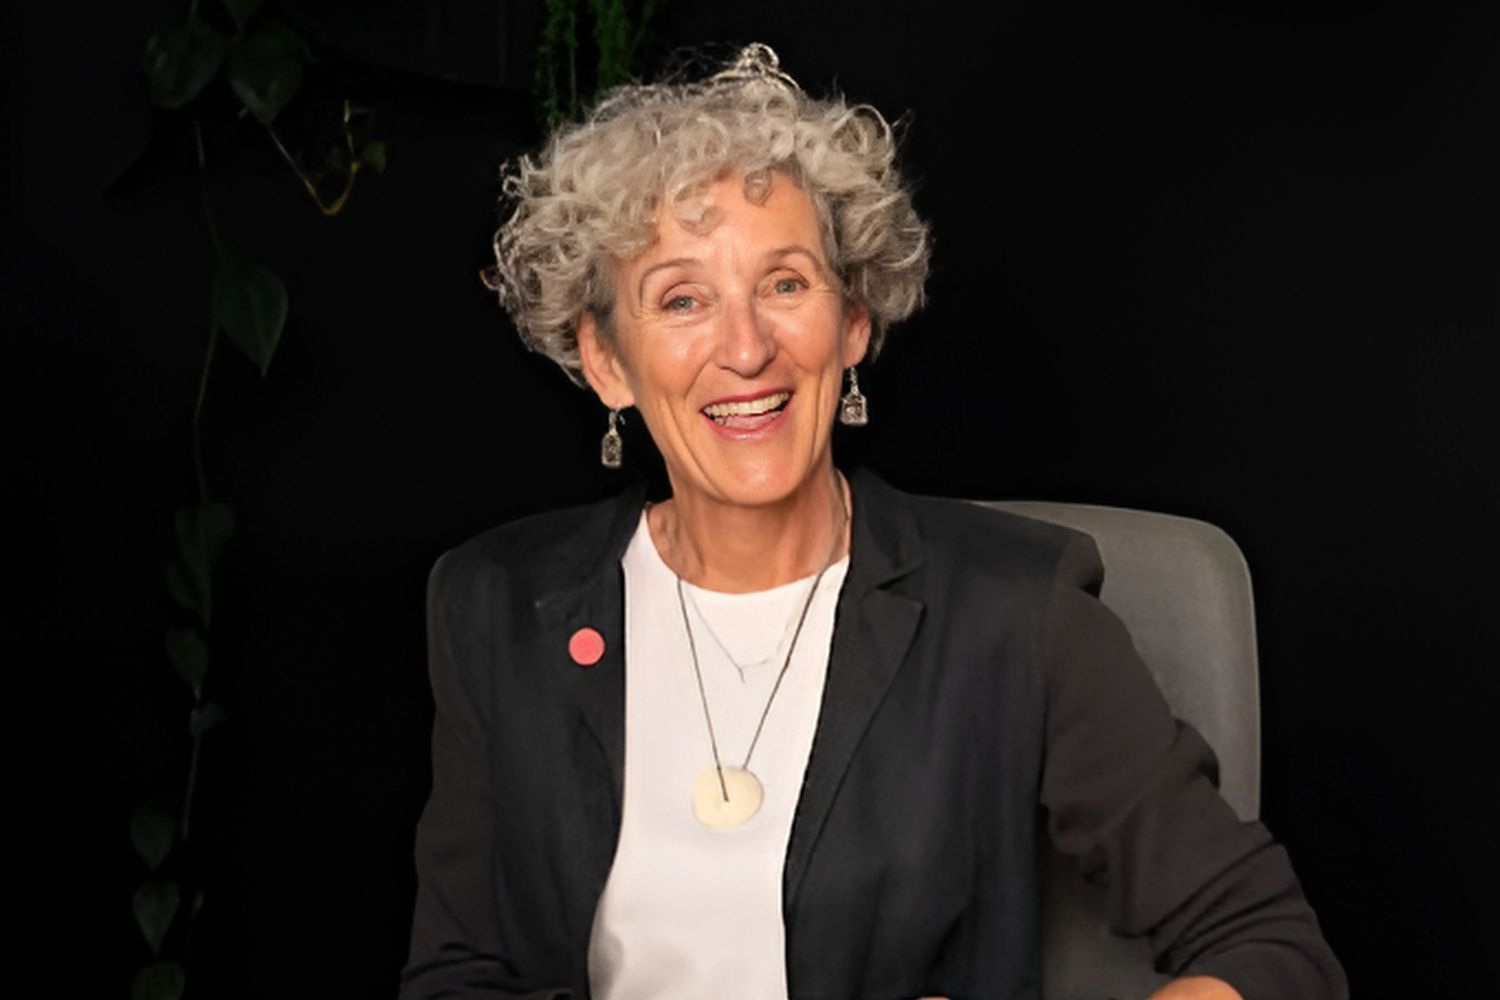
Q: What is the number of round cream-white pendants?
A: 1